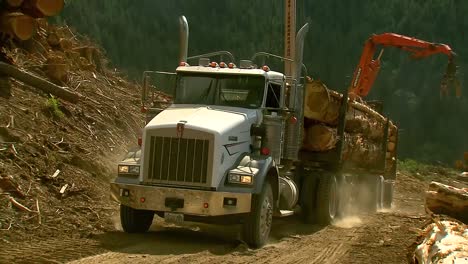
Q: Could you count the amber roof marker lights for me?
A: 5